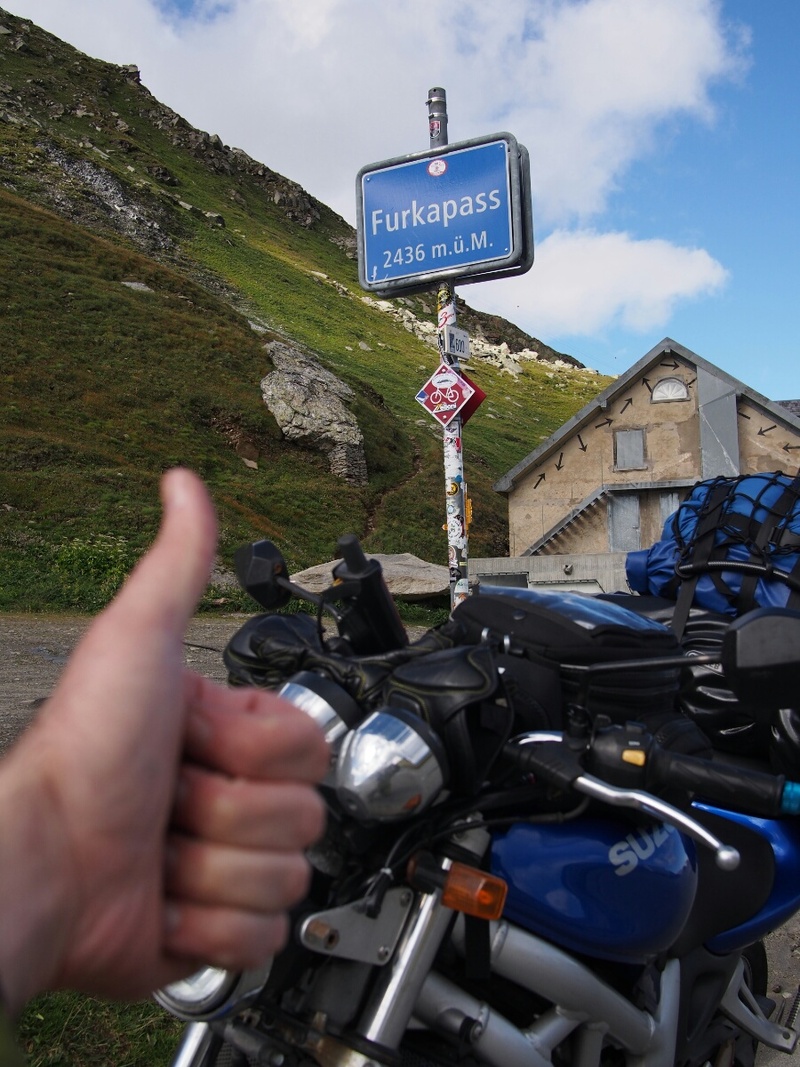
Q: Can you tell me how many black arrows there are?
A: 11